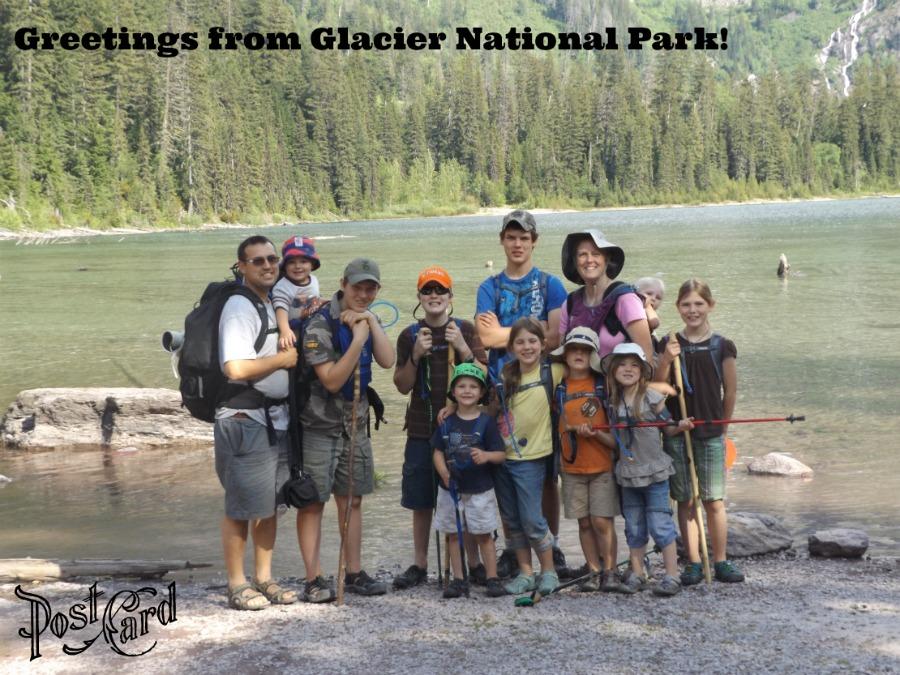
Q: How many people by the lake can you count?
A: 12